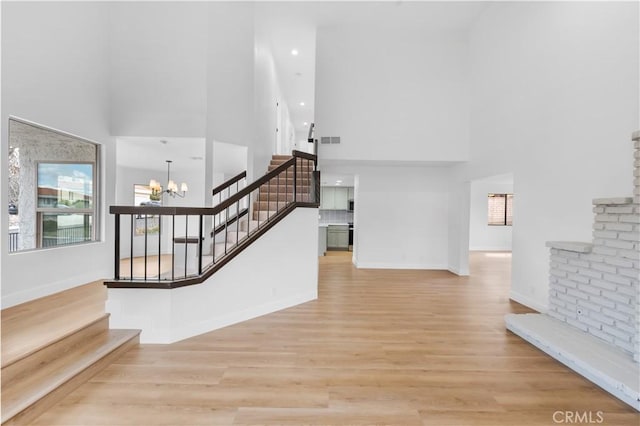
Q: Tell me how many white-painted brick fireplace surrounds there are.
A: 1